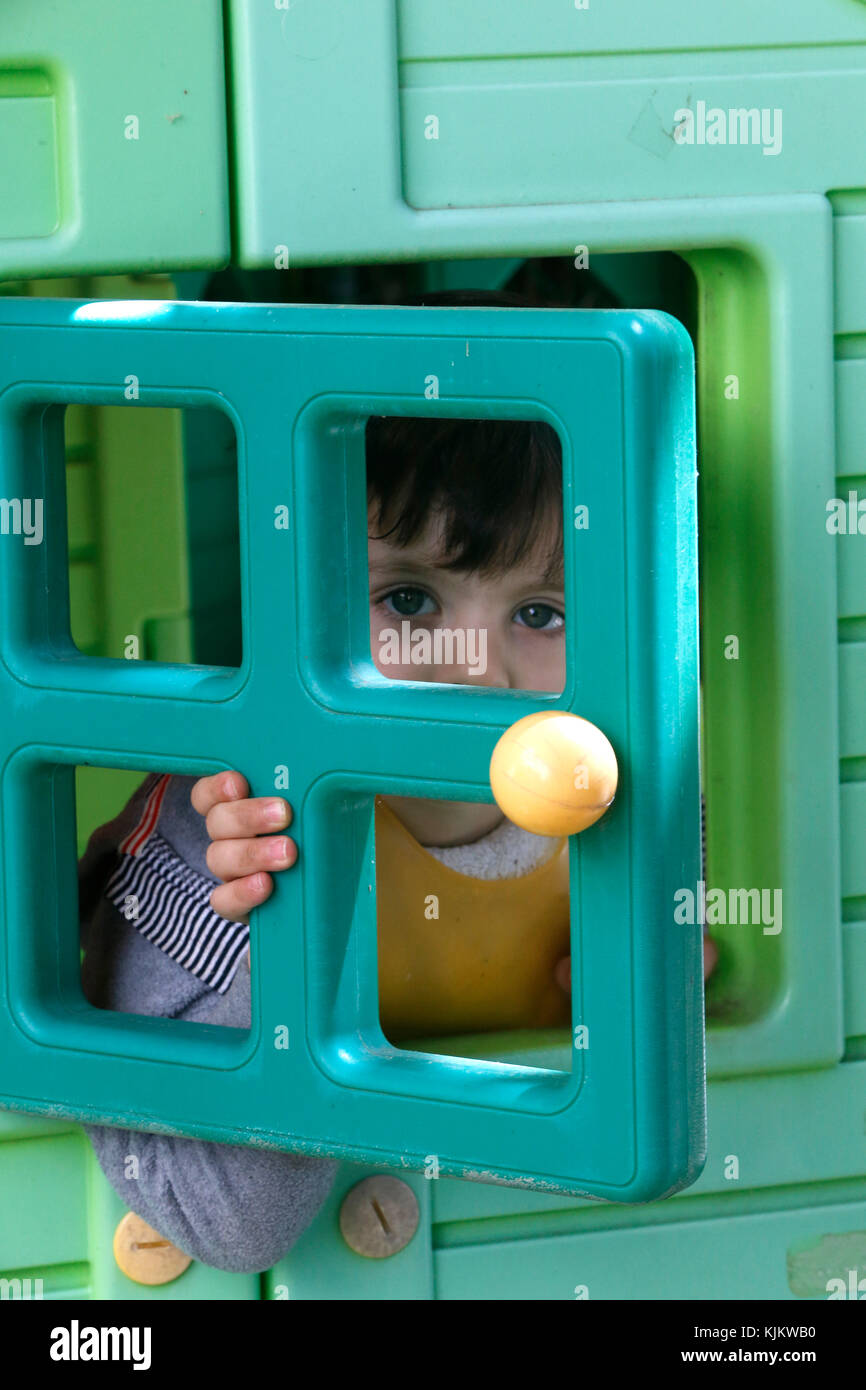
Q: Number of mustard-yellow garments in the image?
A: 1